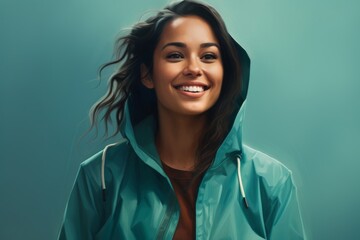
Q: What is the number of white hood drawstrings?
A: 2